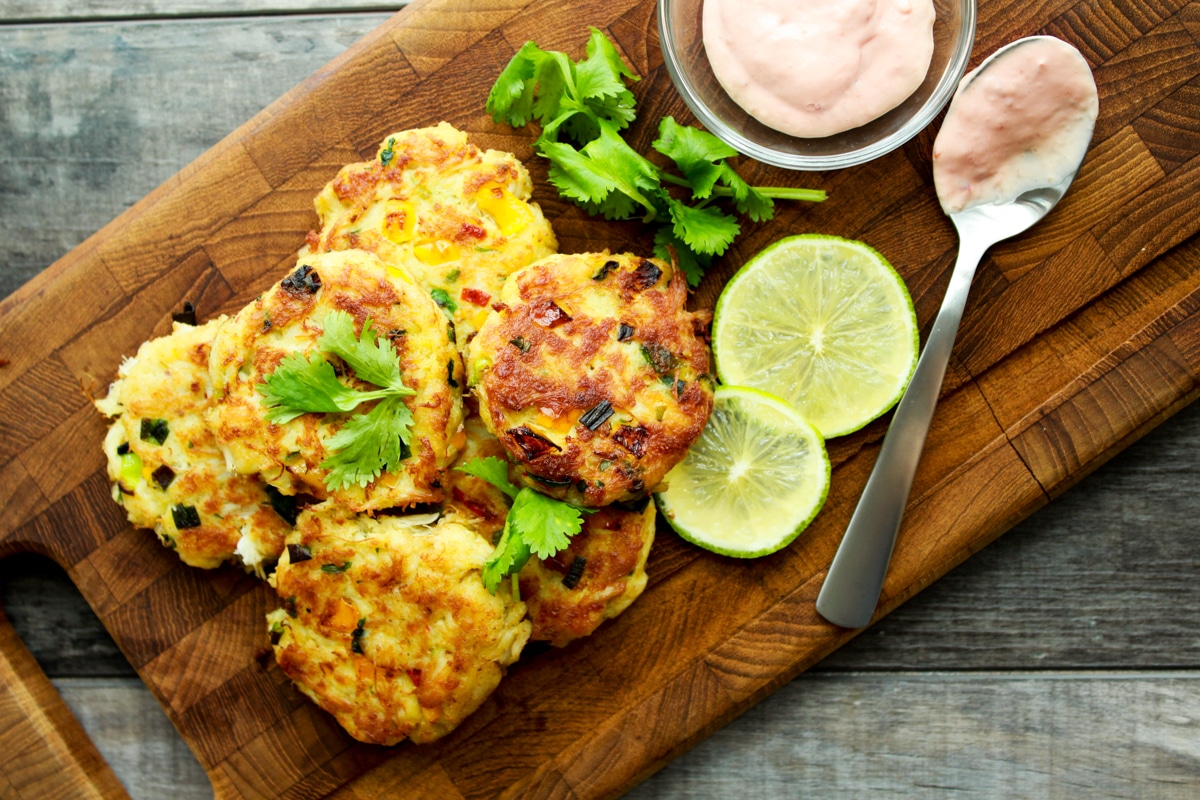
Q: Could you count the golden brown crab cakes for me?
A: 6